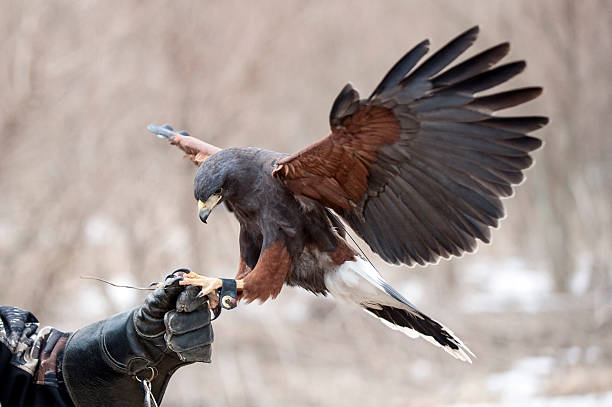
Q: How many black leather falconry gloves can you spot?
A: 1